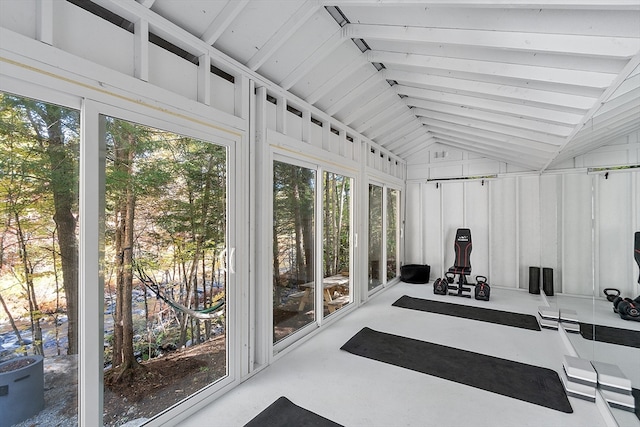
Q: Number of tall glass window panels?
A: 6